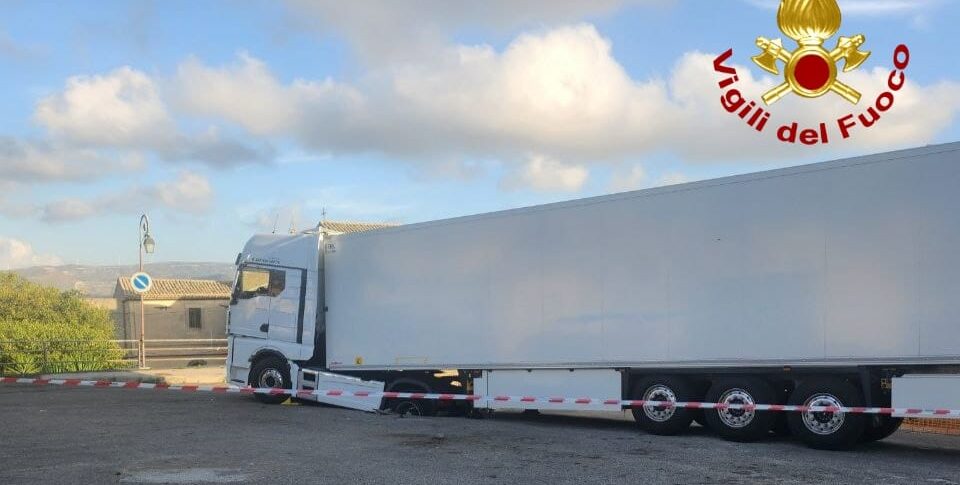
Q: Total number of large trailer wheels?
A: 3